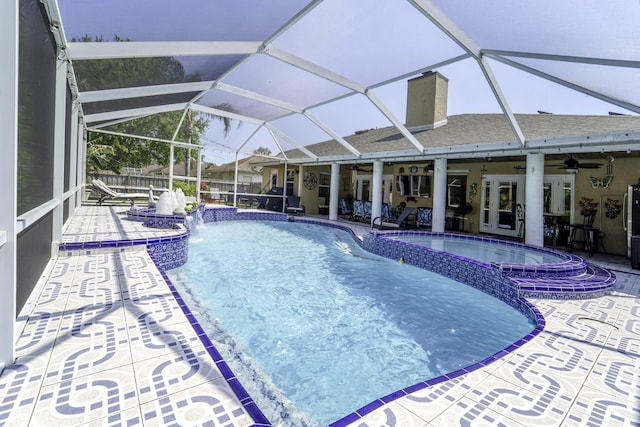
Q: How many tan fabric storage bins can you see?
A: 0